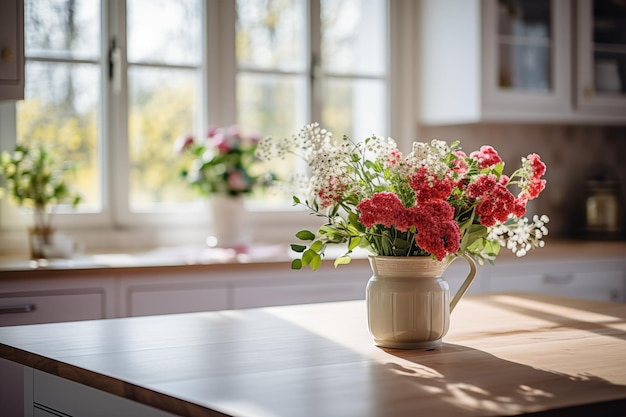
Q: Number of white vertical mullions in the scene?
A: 3